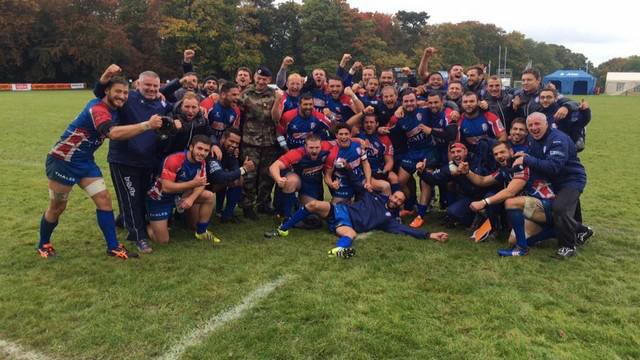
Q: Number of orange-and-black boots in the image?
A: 2